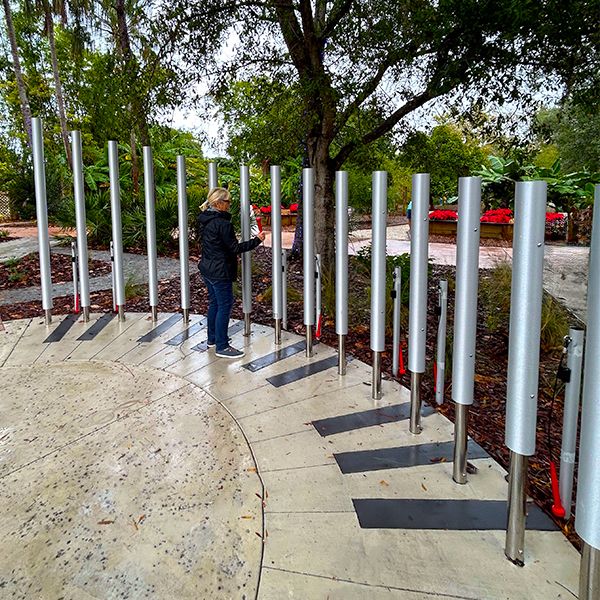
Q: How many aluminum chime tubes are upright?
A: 15